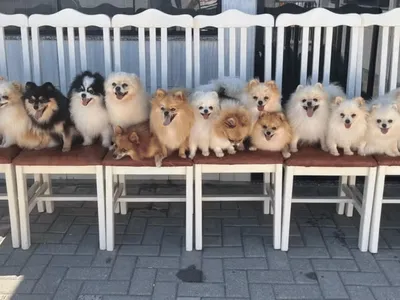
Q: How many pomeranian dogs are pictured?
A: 13